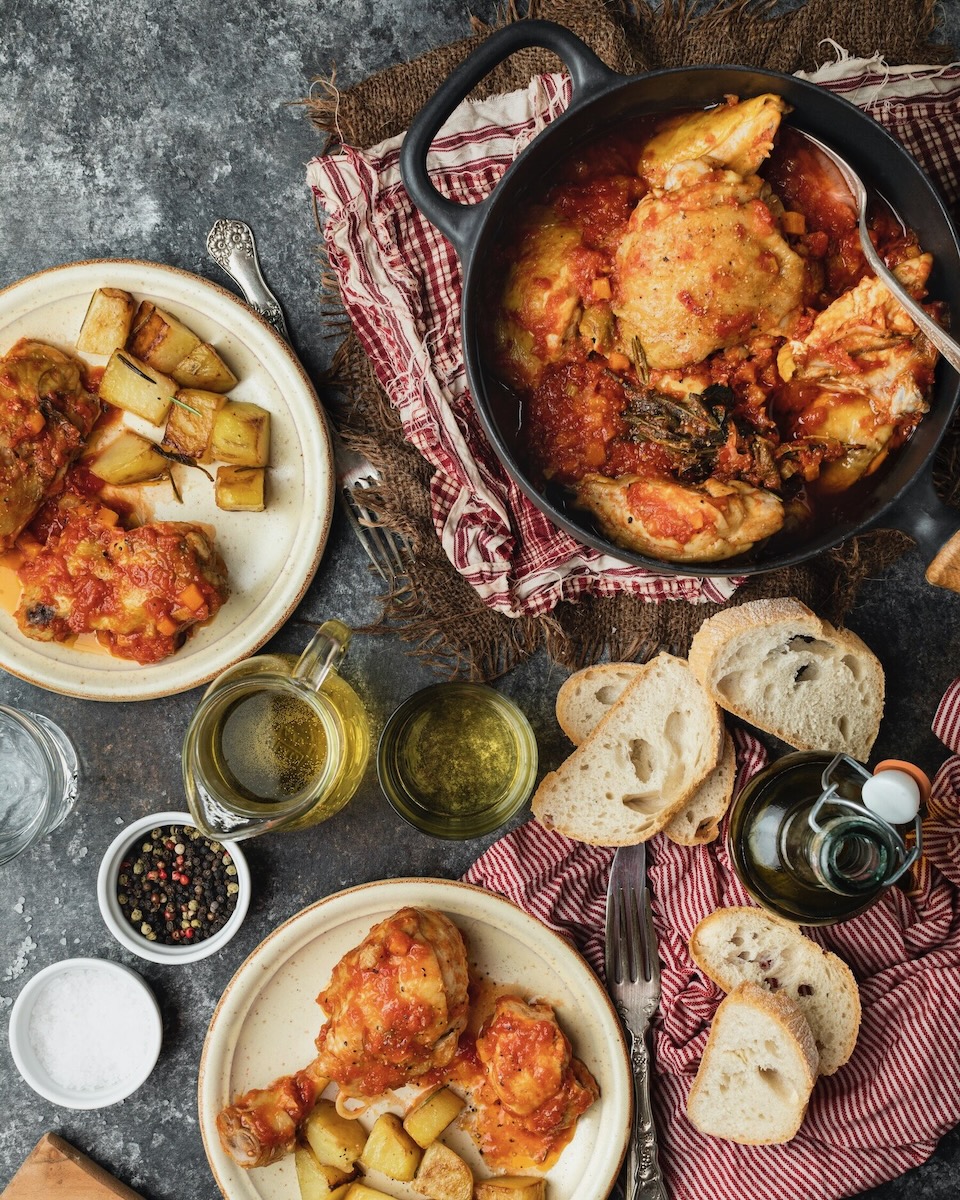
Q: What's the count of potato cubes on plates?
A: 15